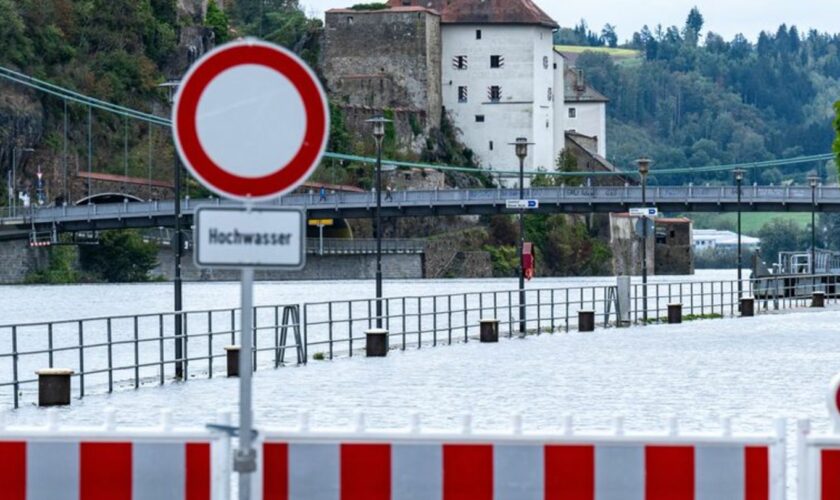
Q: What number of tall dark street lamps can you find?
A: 6